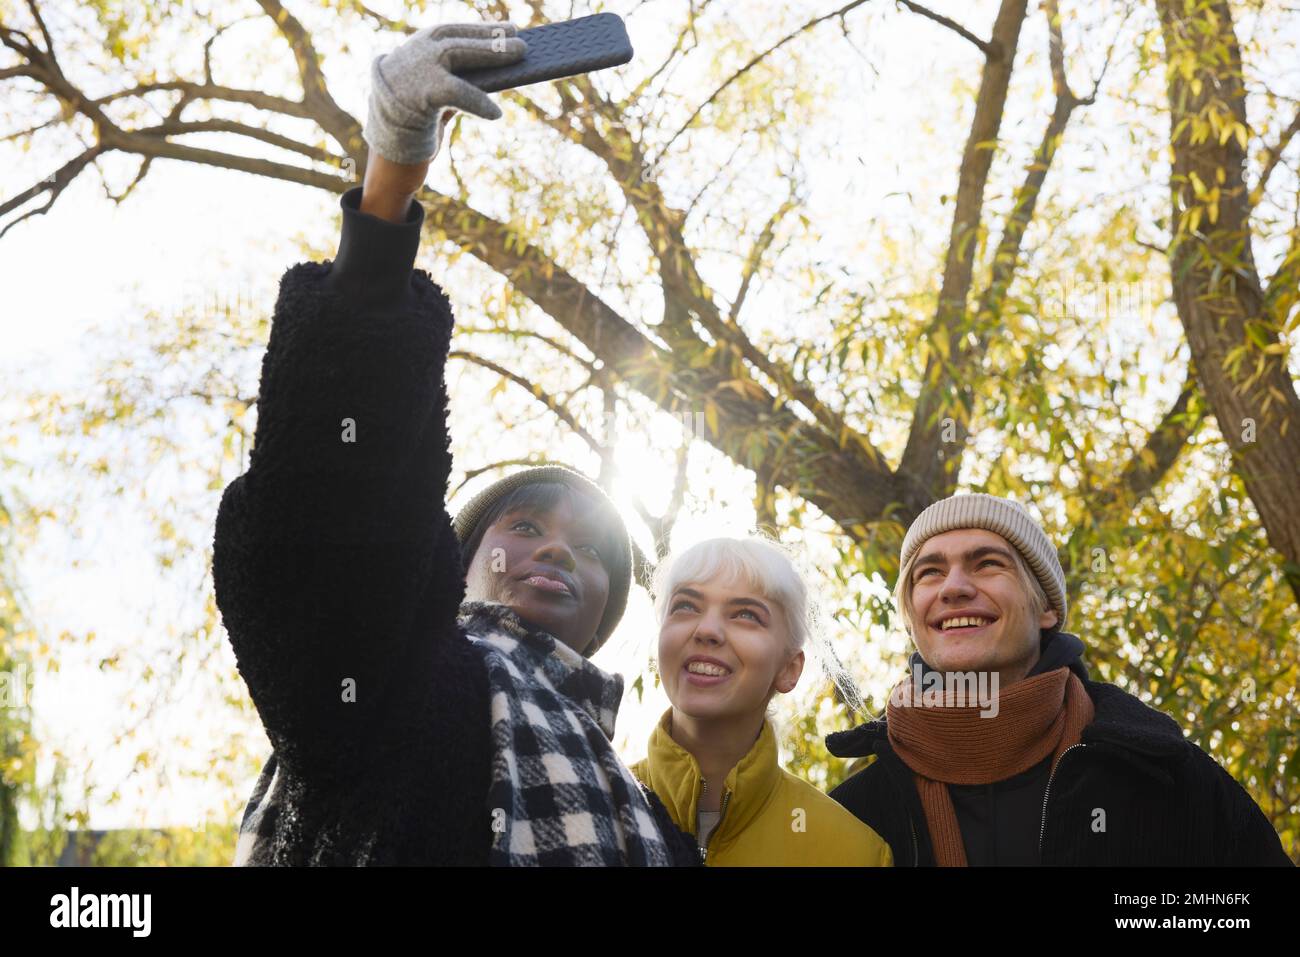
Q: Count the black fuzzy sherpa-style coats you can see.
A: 1